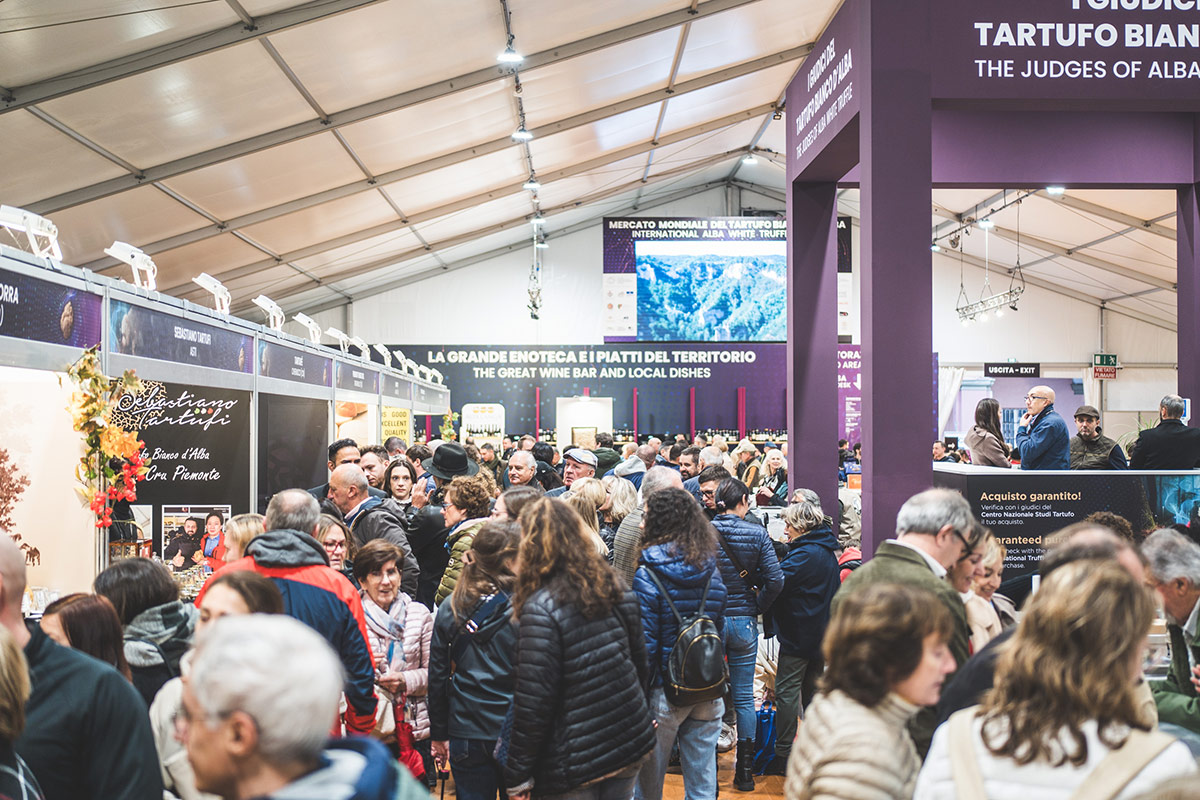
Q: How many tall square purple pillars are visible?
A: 3